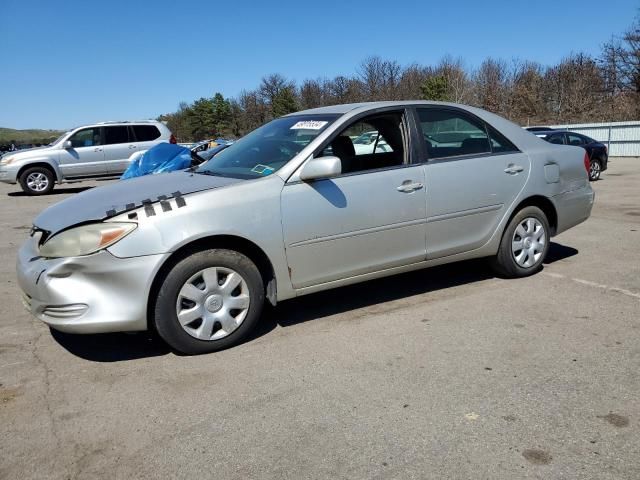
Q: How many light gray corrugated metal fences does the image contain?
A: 1